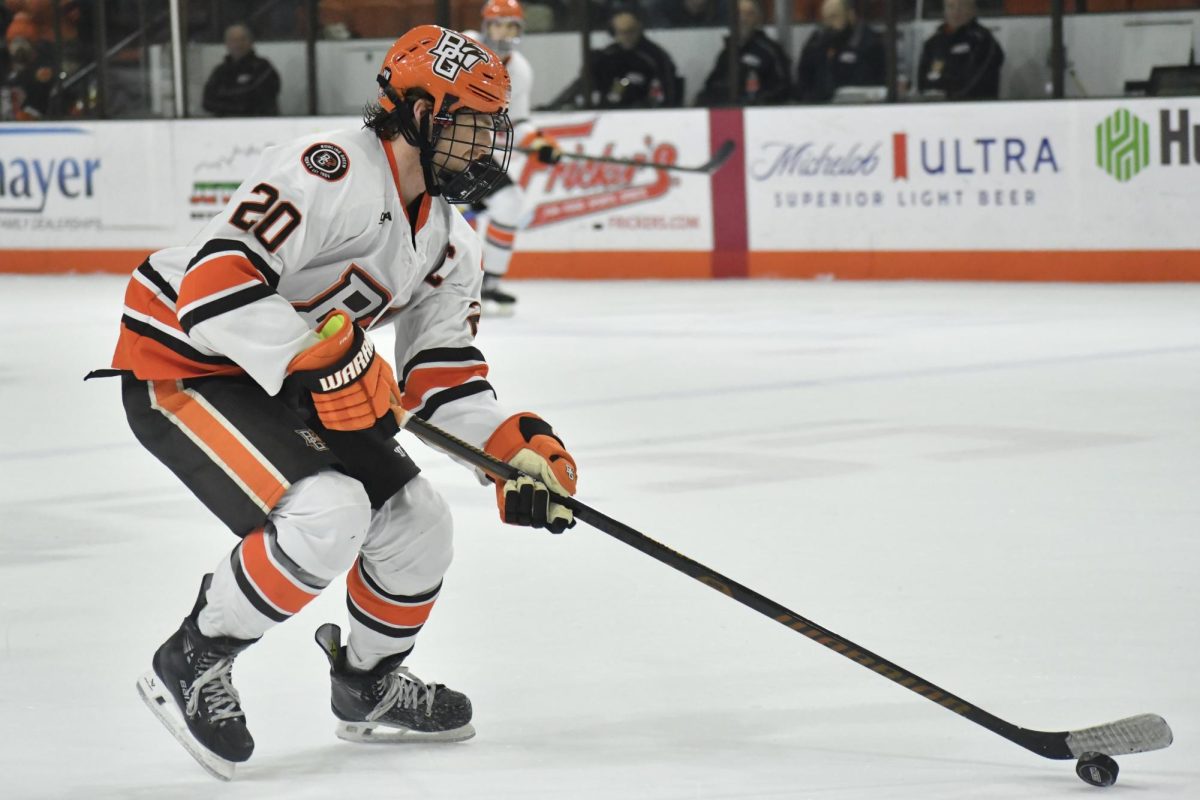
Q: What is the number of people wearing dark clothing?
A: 5